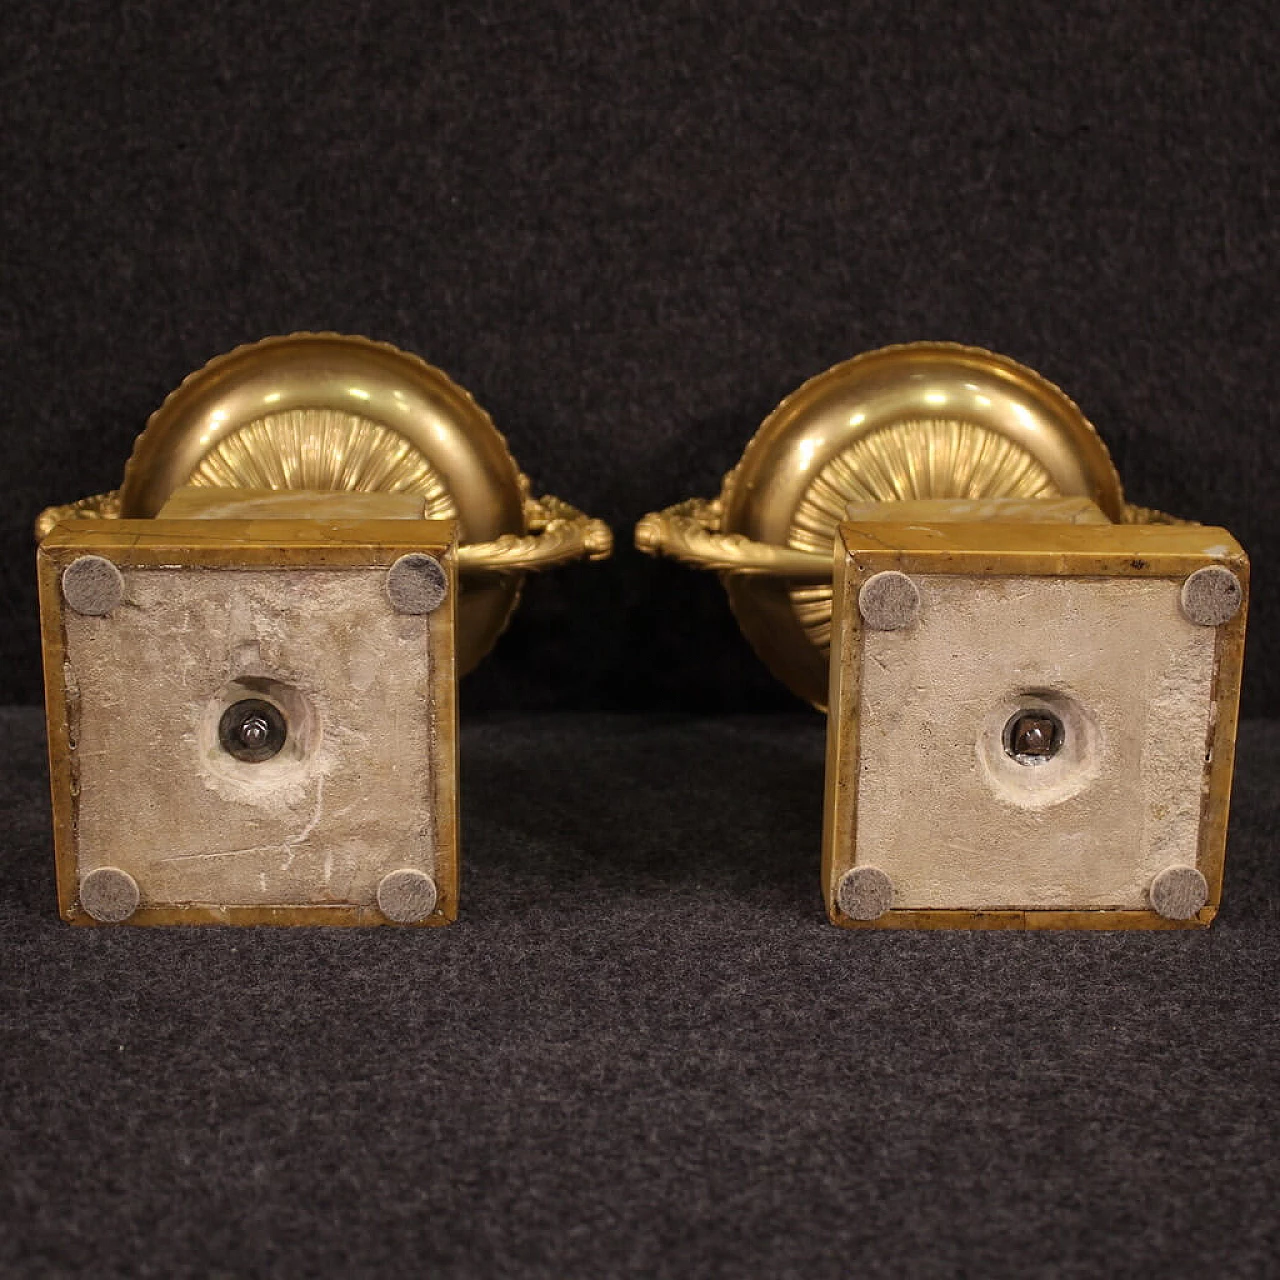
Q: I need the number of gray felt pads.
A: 8